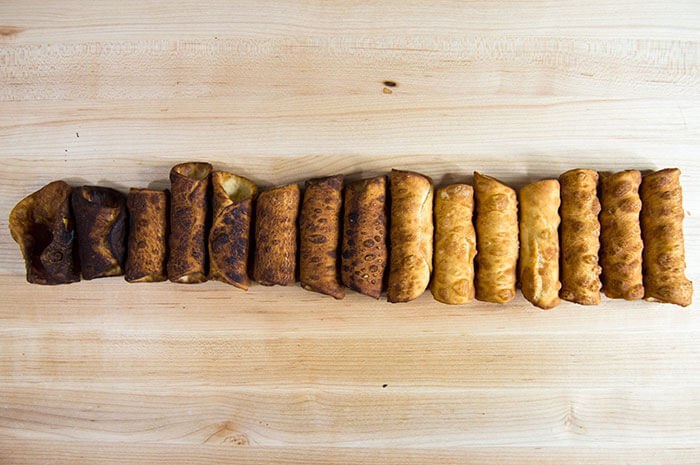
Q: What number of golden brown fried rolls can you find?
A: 7